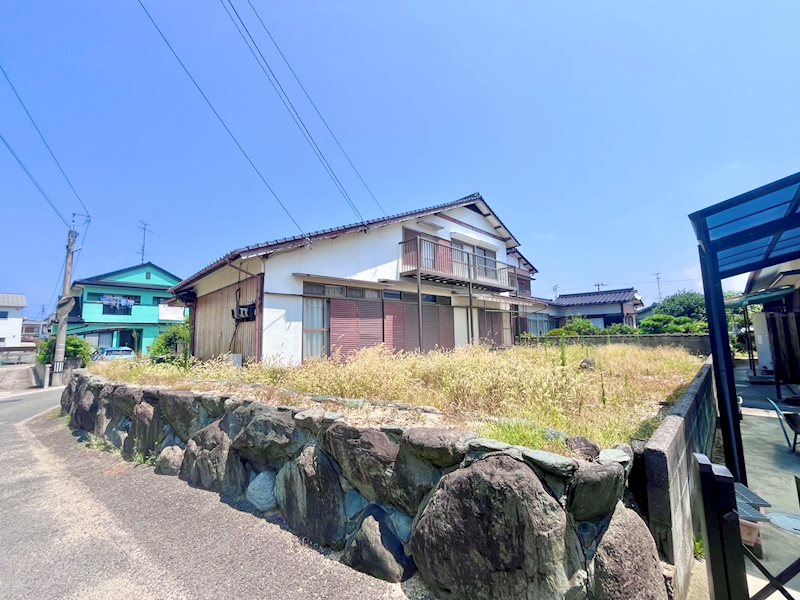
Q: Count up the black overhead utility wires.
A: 6